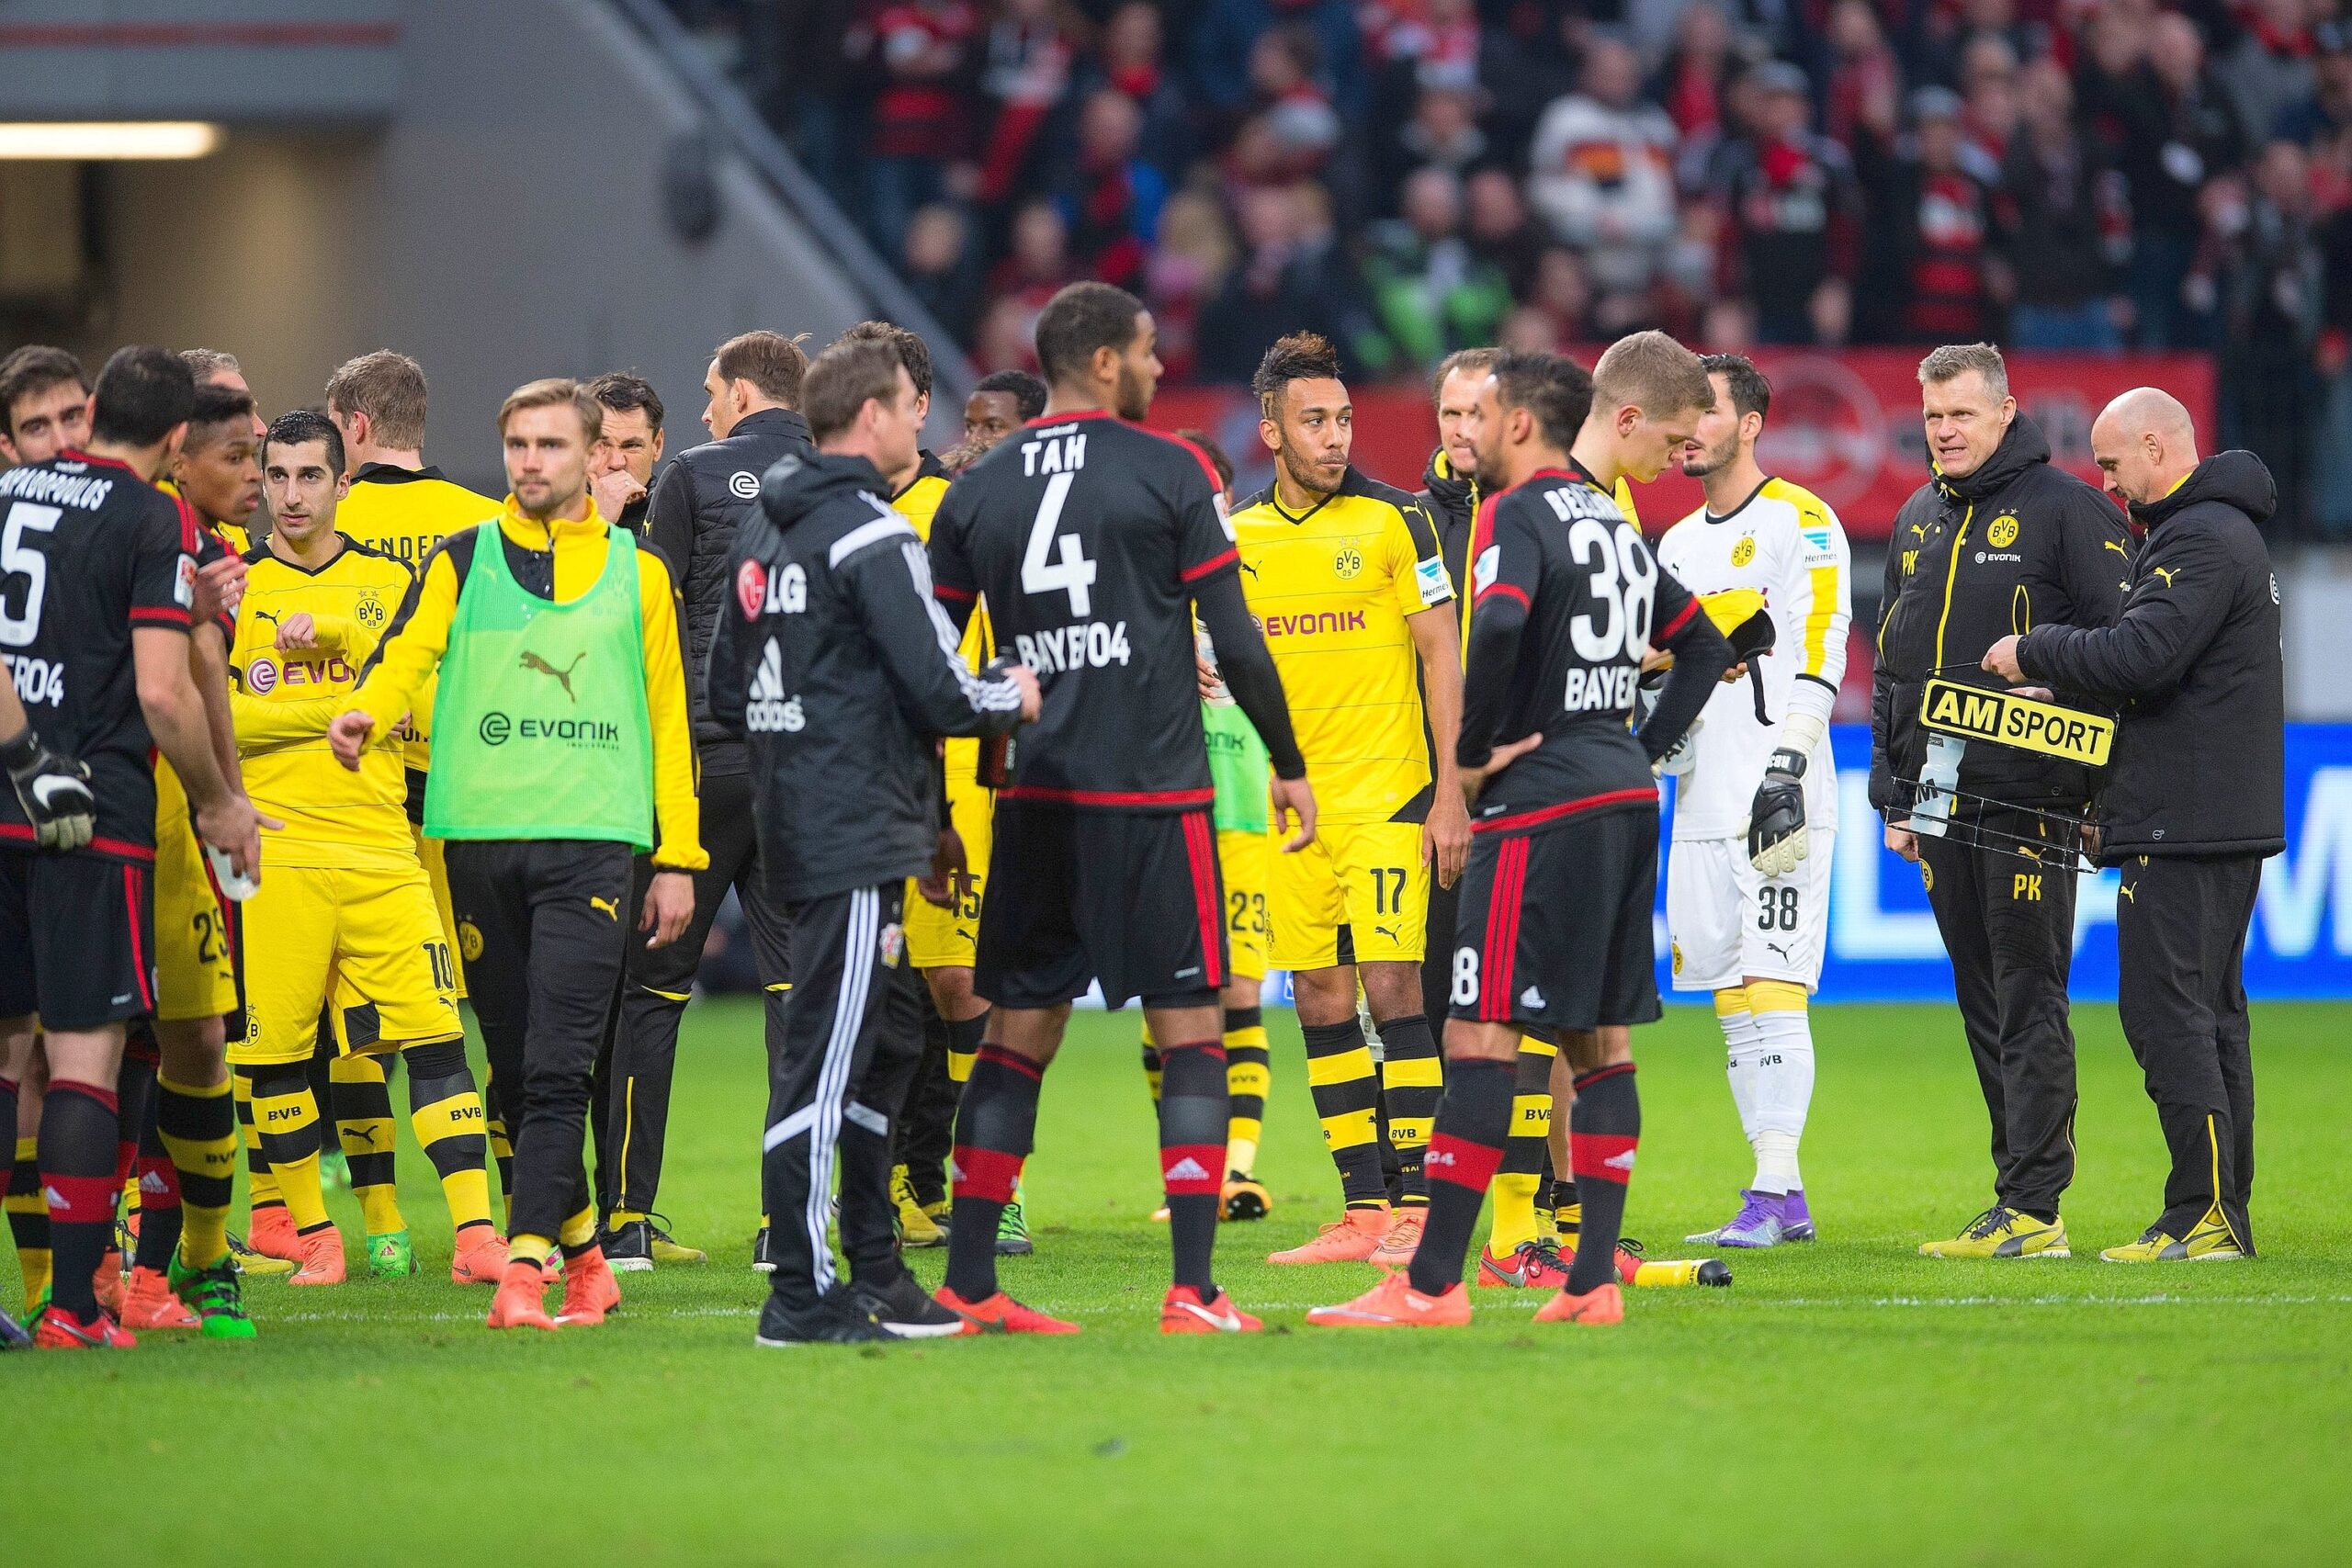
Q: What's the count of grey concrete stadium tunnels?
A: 1